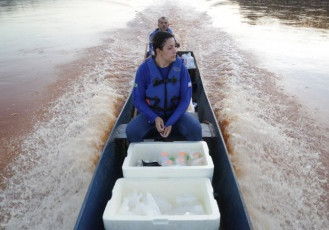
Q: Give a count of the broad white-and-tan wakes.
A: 2